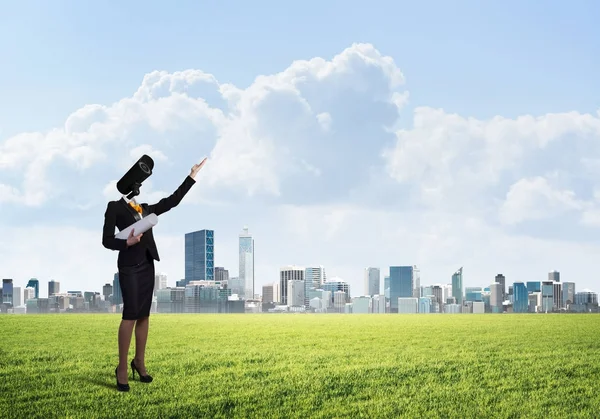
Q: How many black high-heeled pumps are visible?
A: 2